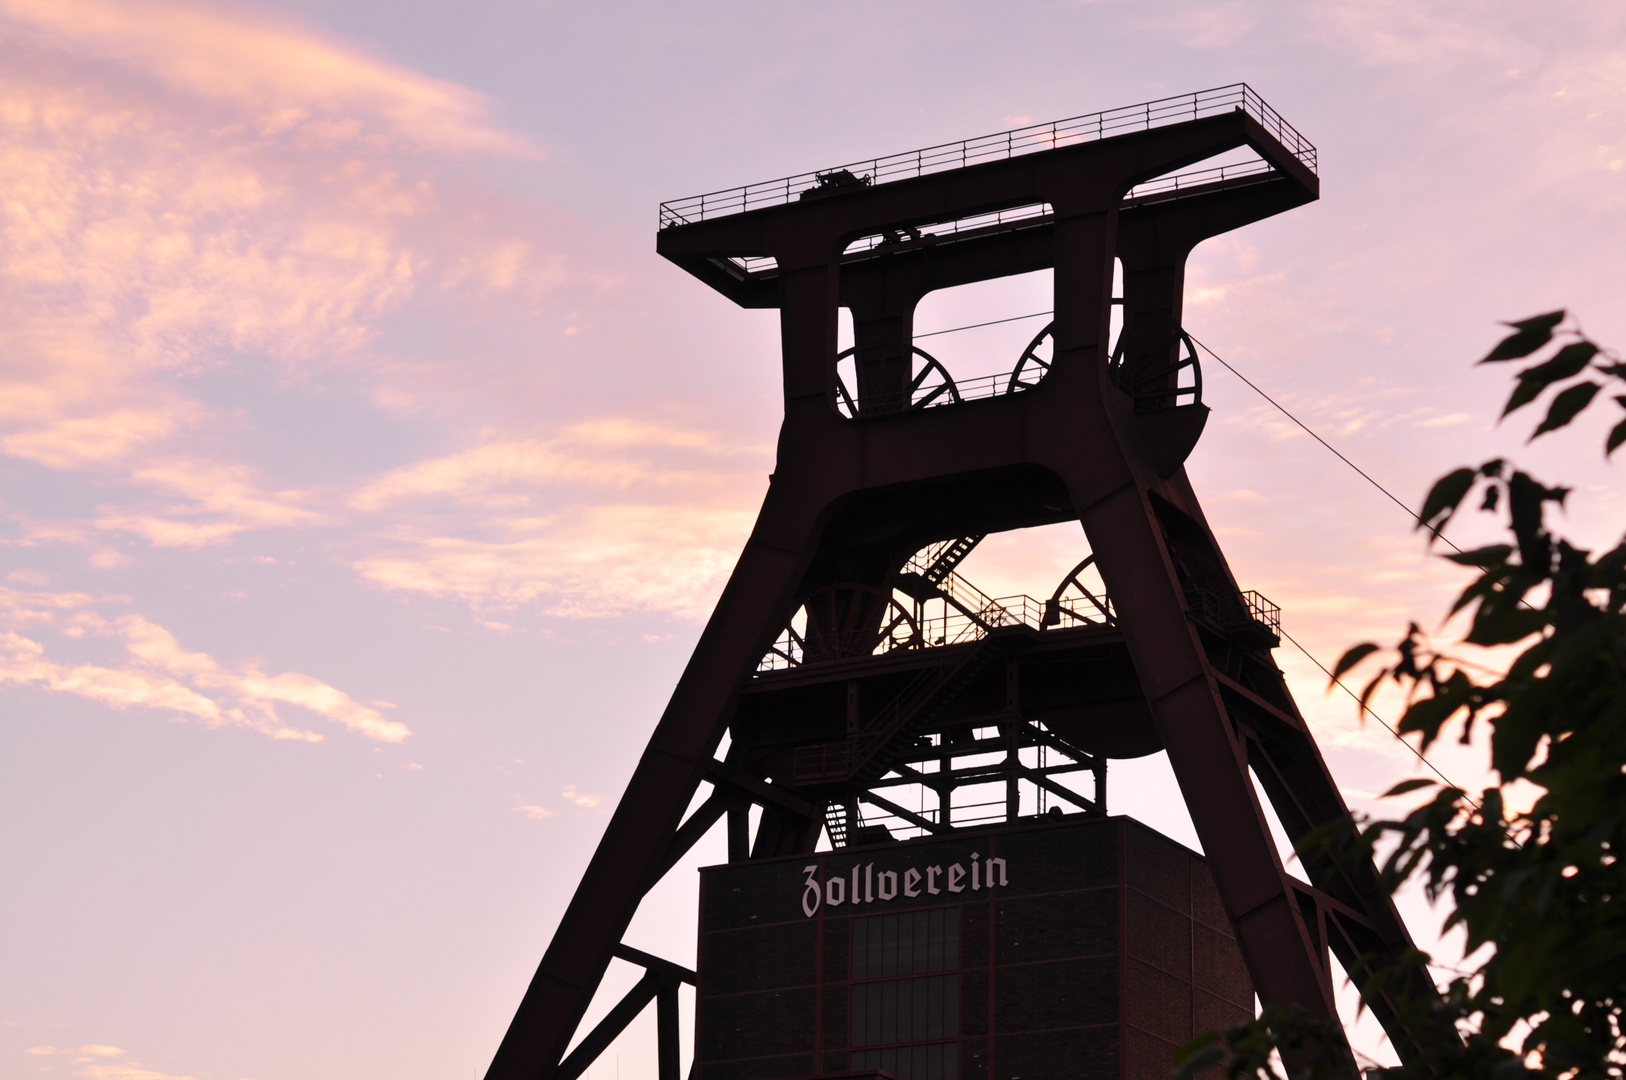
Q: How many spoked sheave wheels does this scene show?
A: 4